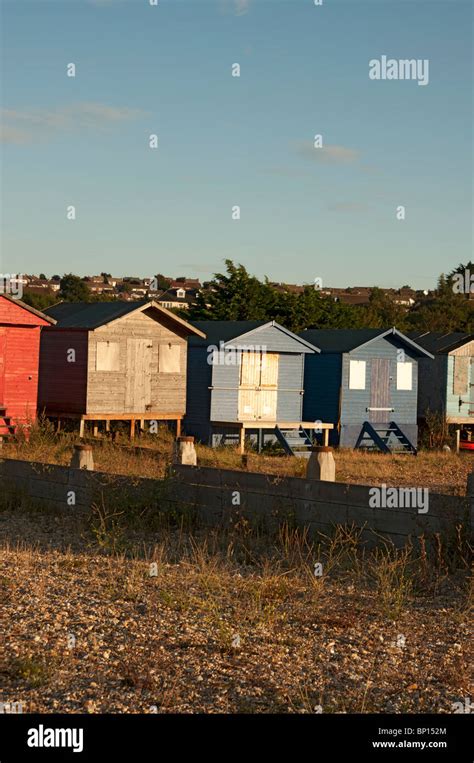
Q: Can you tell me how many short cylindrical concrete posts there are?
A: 3